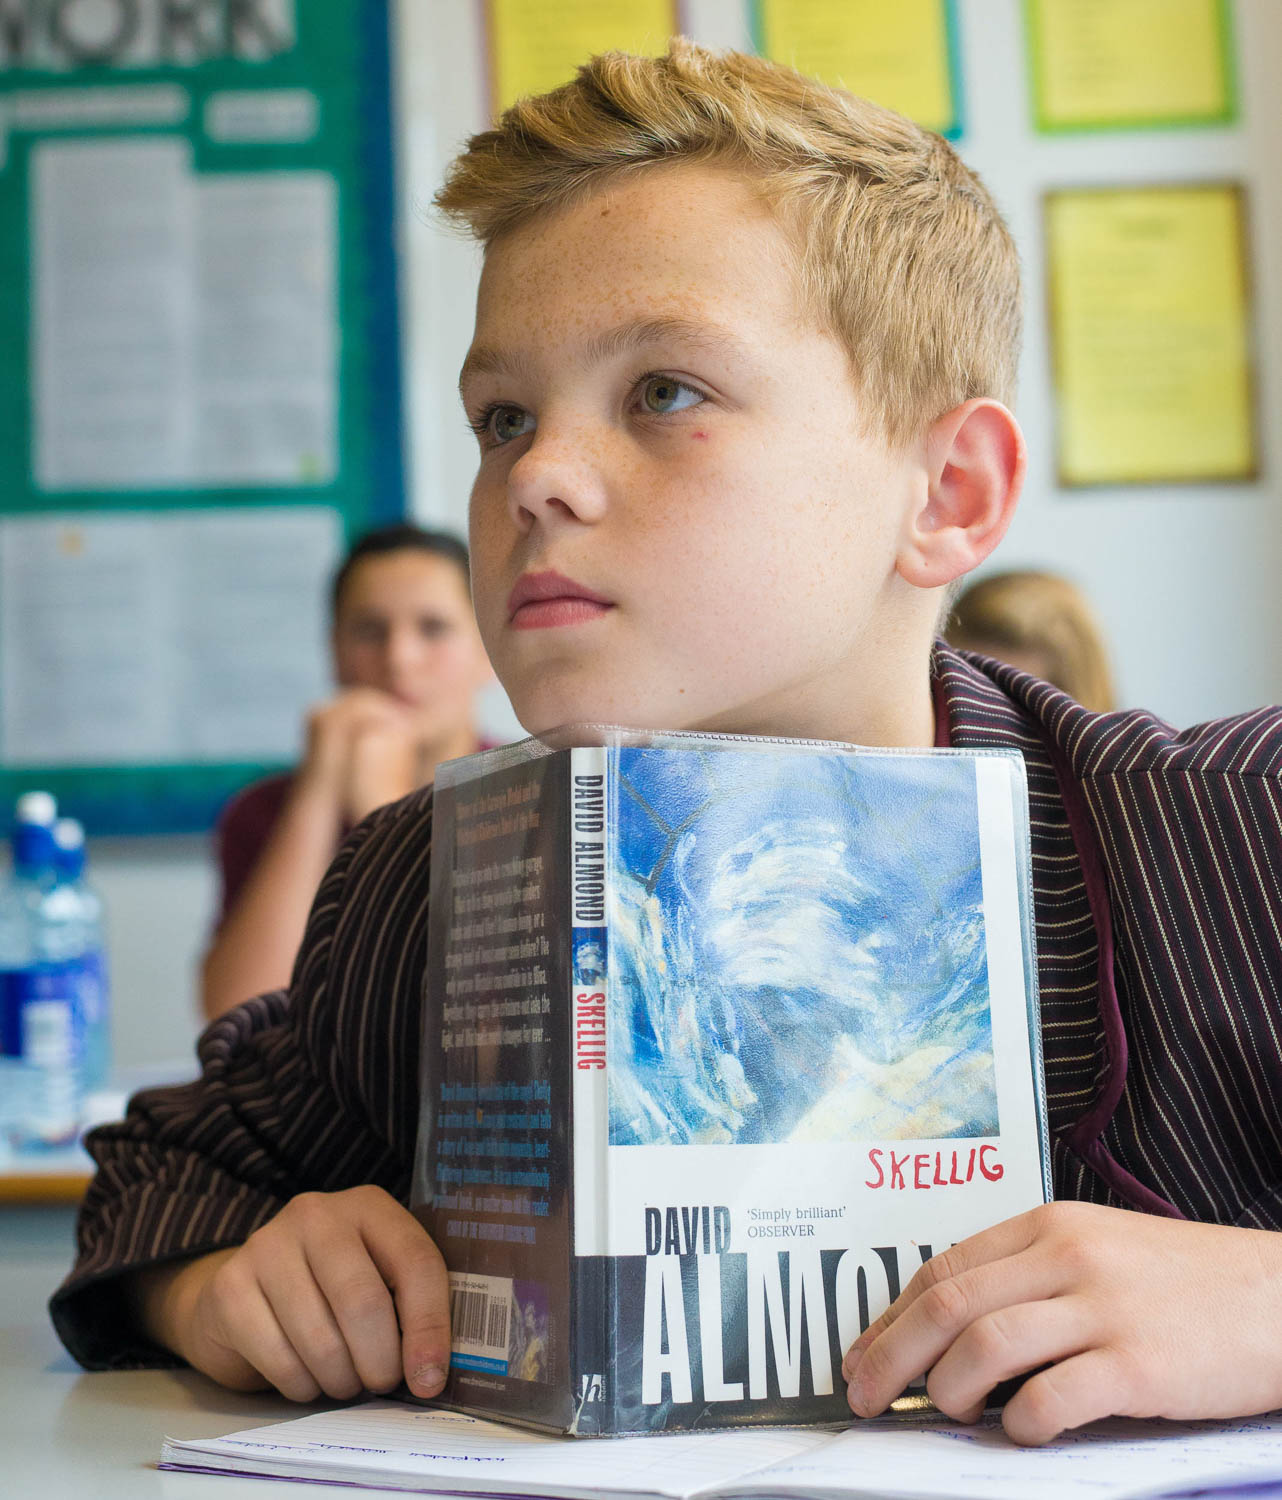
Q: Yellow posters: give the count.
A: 4